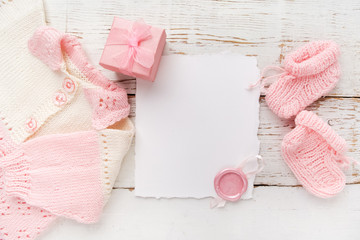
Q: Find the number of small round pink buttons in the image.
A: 3